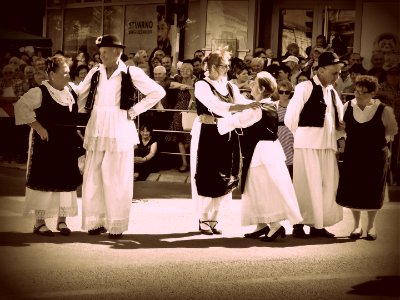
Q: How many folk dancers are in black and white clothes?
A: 6